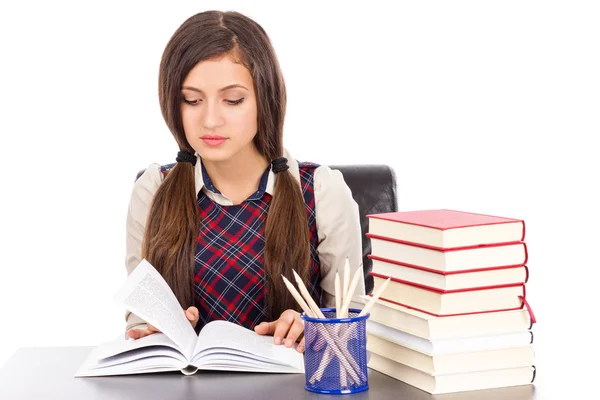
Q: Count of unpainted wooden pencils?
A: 6